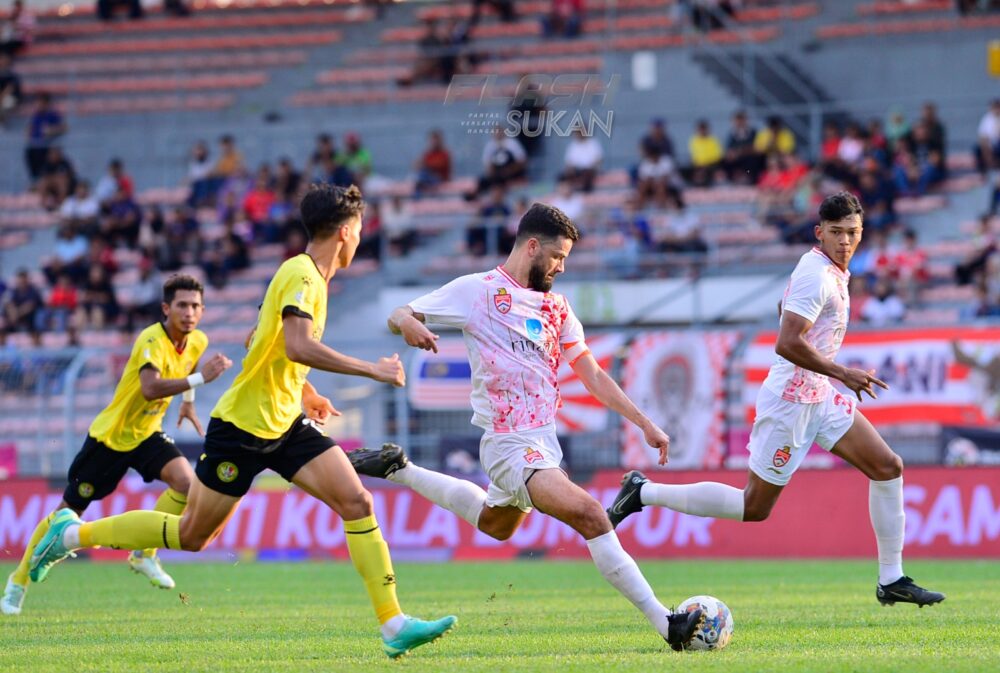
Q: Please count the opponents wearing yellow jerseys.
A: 2